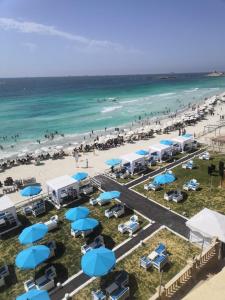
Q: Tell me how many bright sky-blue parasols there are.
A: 14